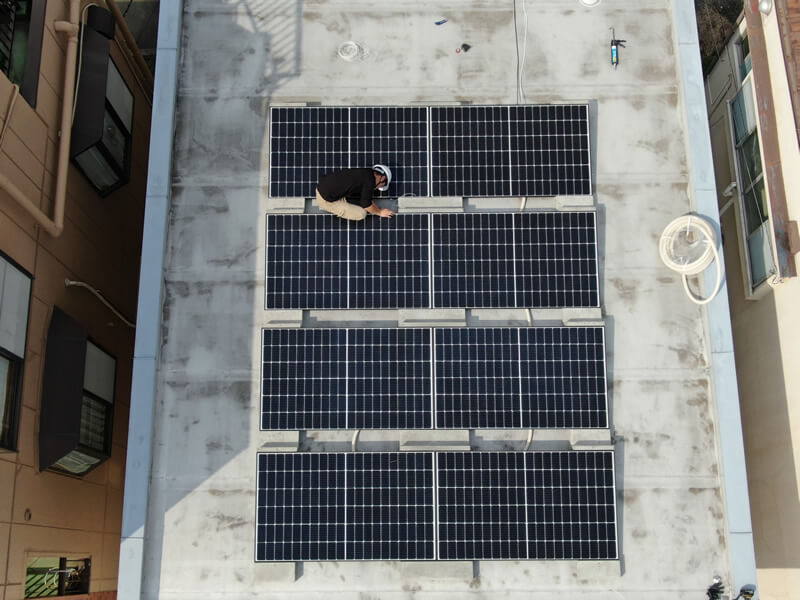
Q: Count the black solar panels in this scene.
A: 8